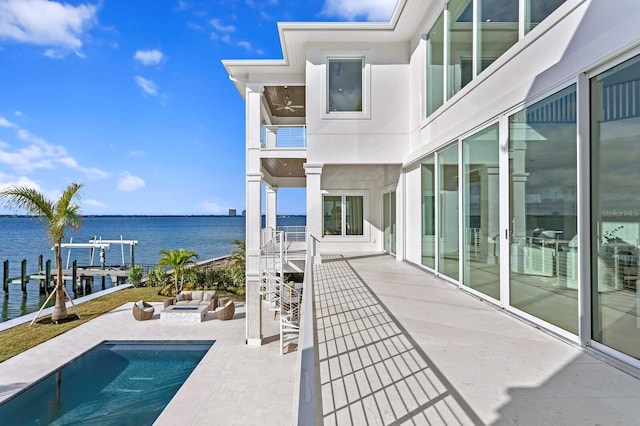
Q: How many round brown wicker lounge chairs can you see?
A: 2